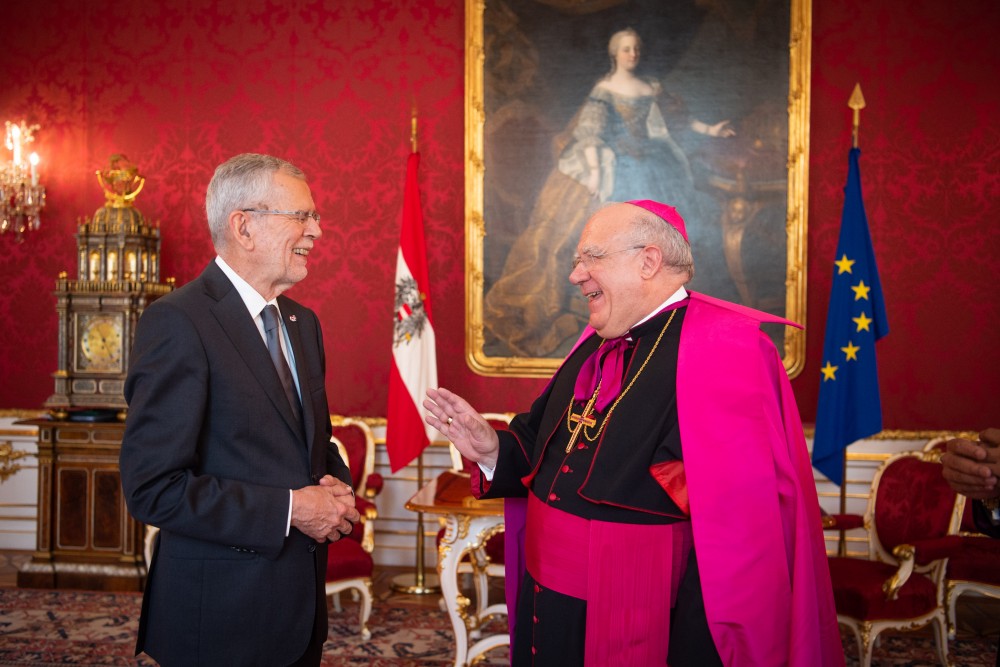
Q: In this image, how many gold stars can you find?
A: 5